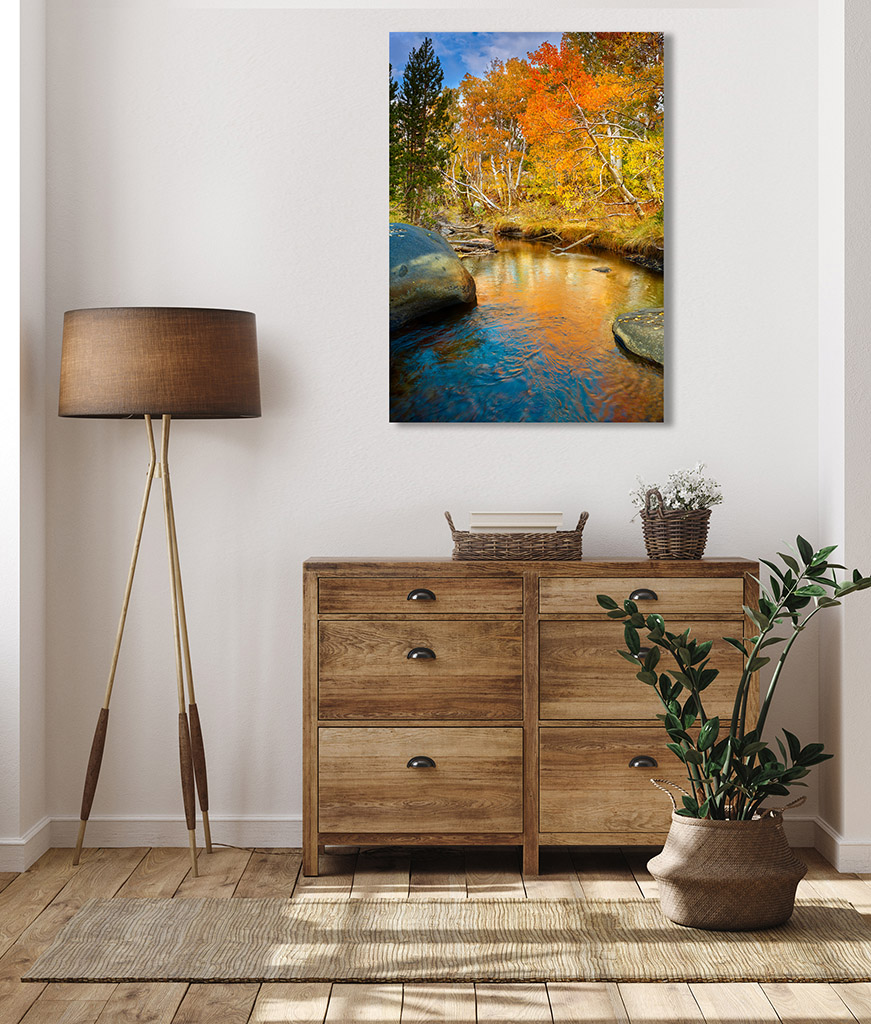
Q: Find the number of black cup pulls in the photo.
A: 6